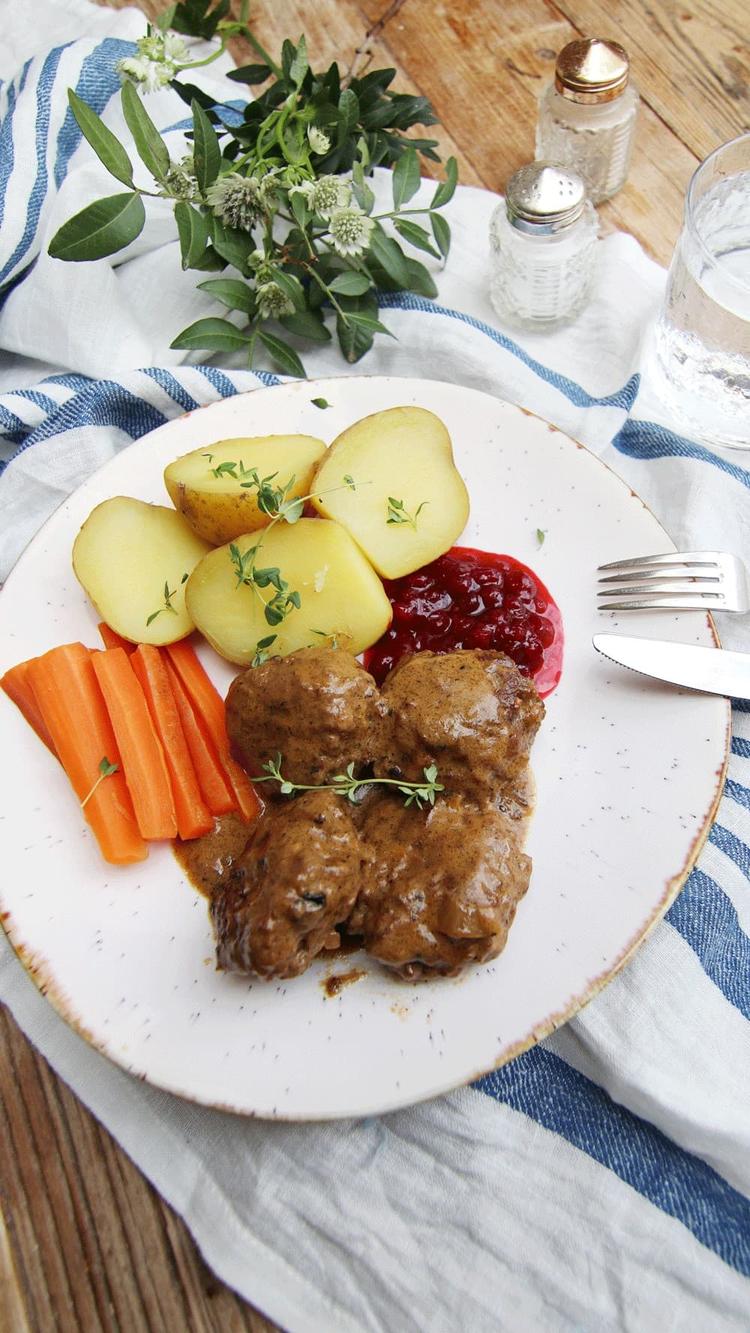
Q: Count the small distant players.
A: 0